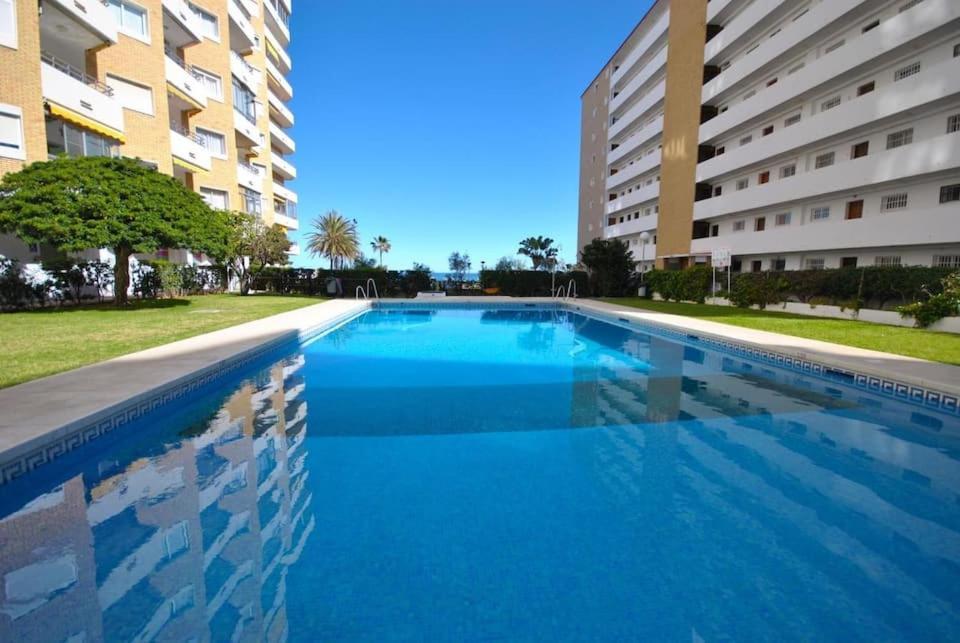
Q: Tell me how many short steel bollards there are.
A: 0